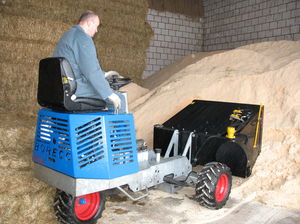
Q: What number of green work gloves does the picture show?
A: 0